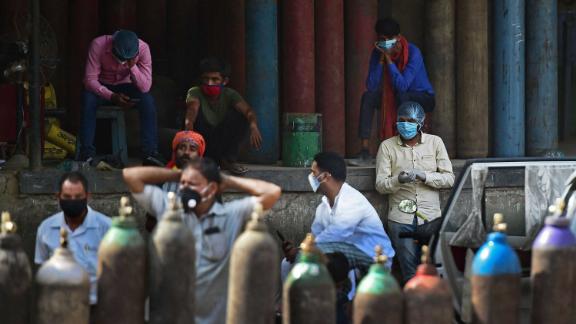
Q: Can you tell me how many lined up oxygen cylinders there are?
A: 10